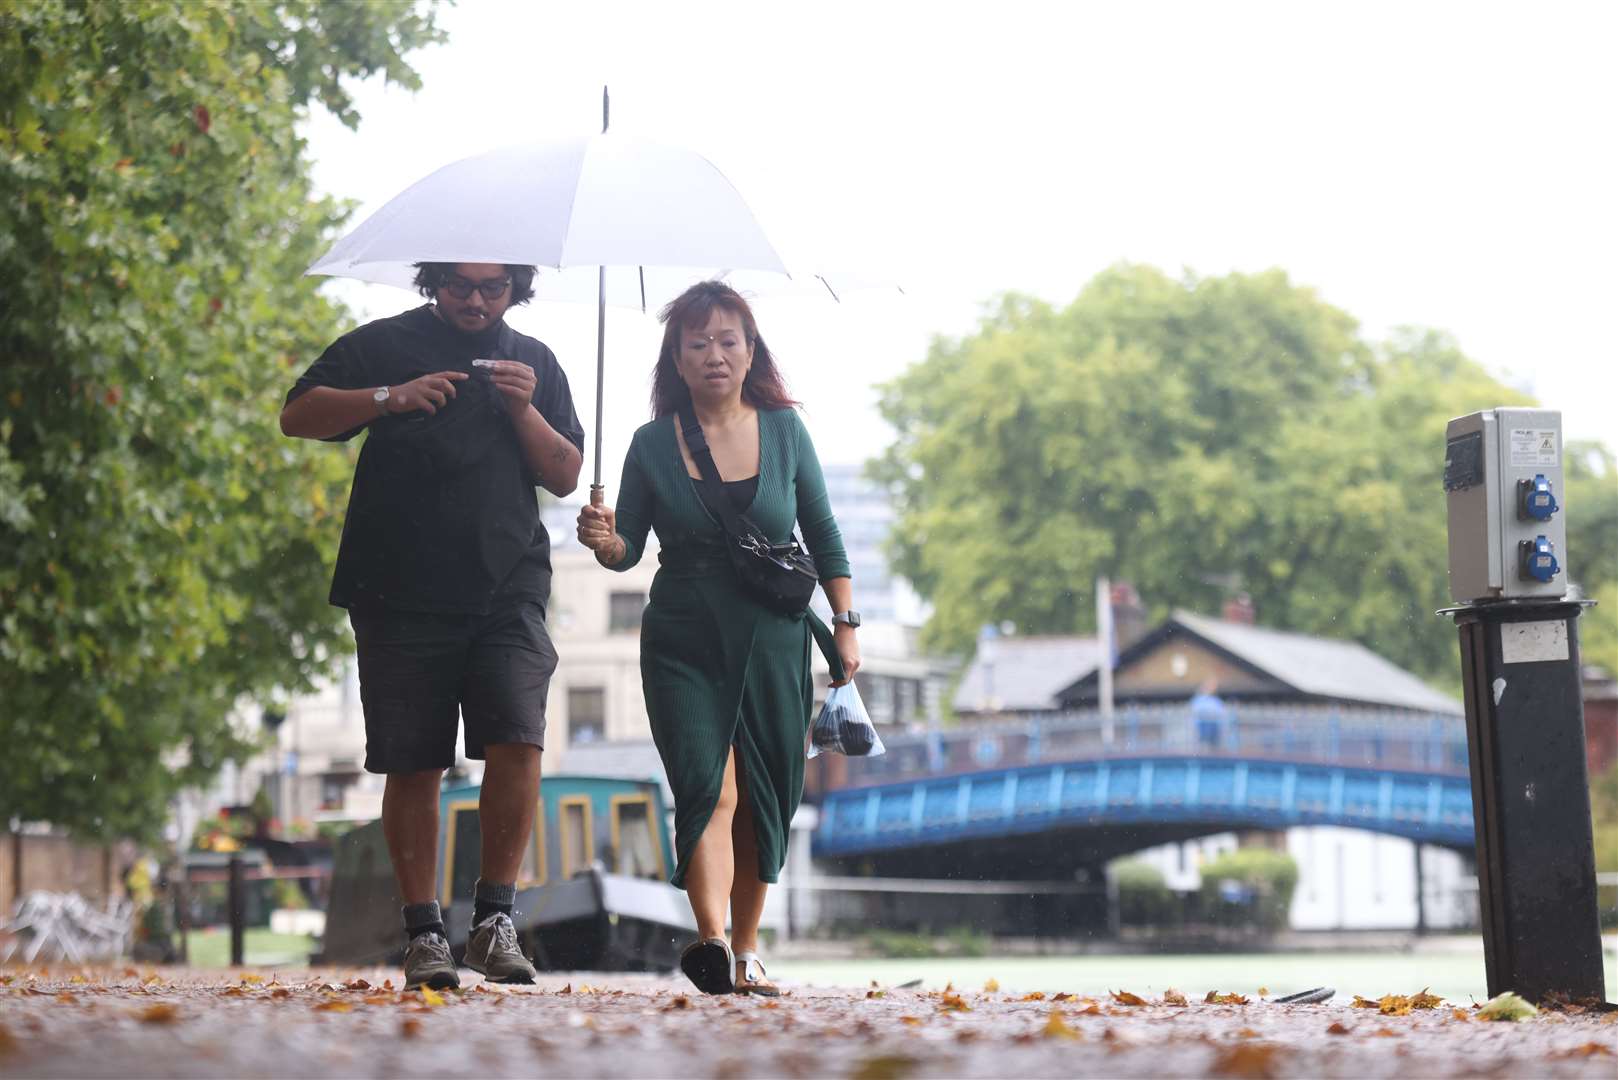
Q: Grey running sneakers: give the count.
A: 2